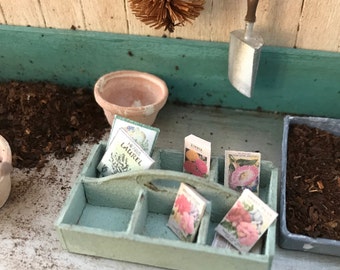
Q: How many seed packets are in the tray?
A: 6